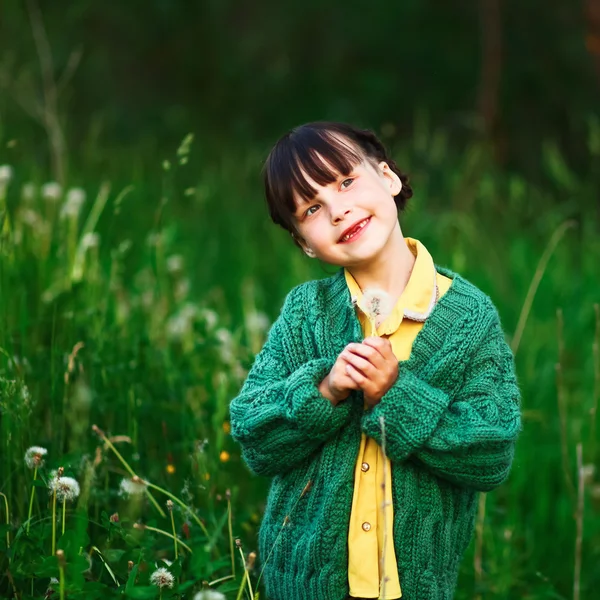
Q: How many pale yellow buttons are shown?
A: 2